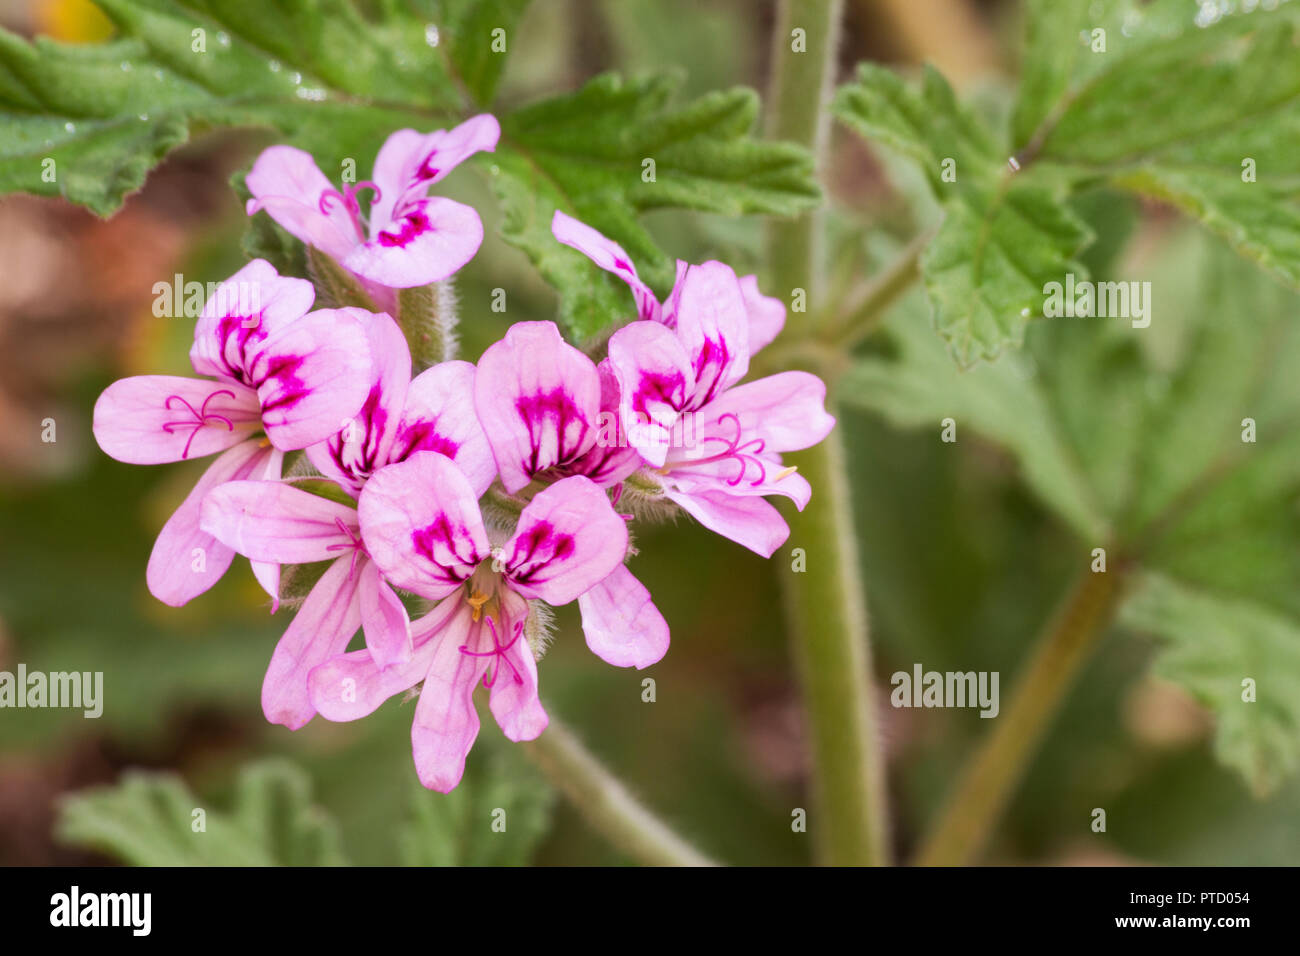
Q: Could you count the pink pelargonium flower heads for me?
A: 7